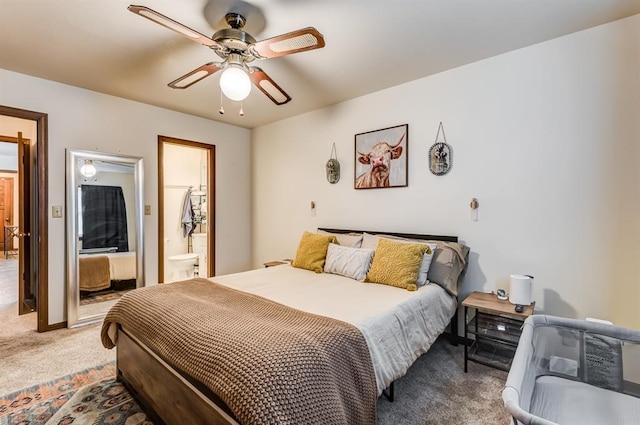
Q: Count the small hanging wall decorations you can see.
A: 2